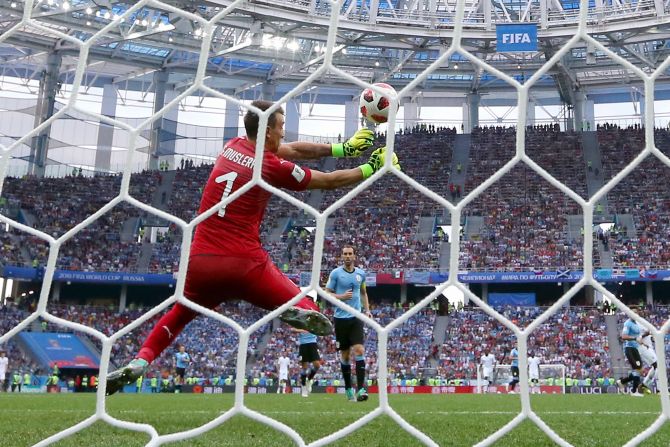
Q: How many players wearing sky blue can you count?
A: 5